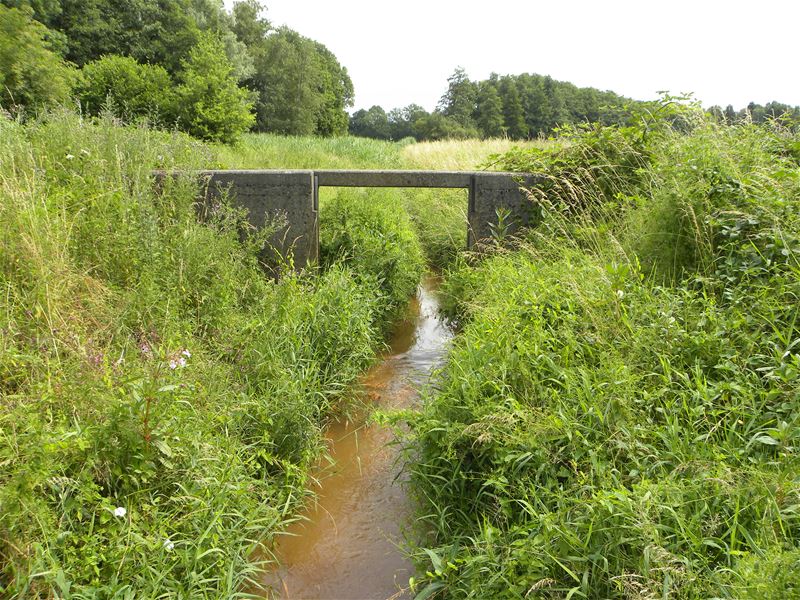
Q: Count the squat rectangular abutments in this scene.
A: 2